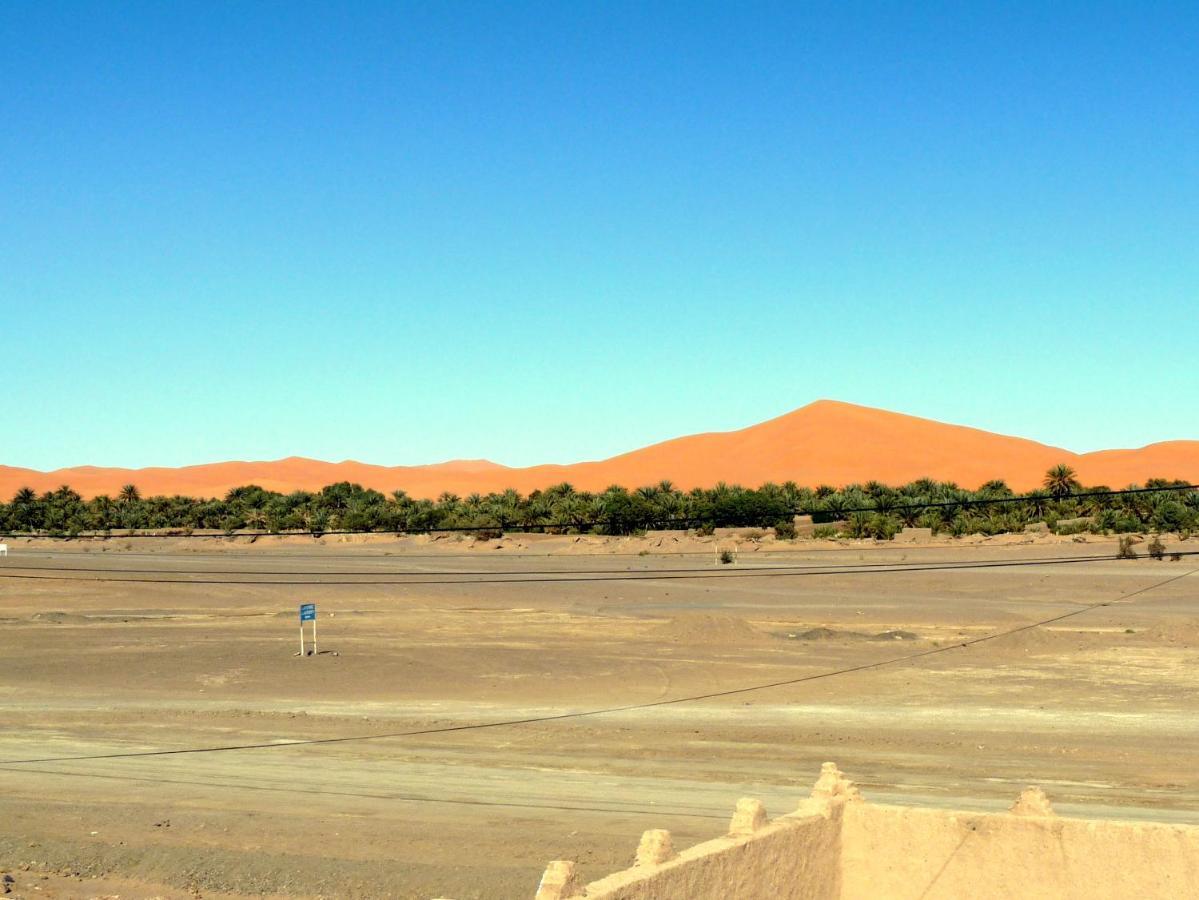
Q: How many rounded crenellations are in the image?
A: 5